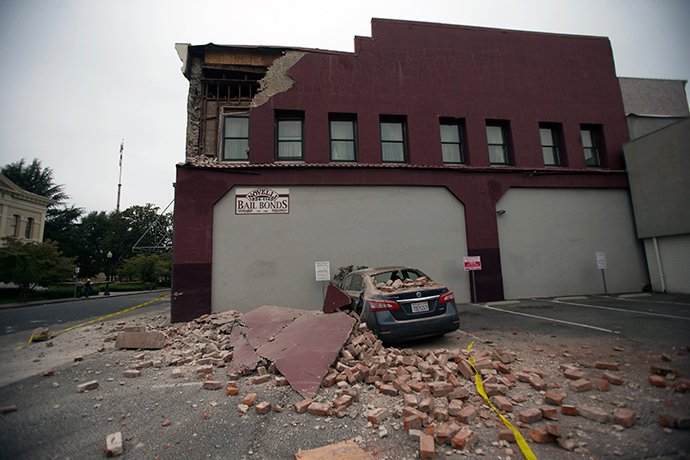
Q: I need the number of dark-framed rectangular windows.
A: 8